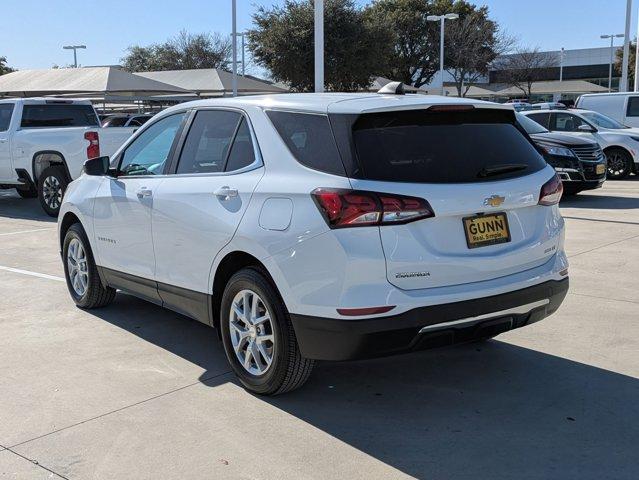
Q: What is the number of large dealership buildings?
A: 1